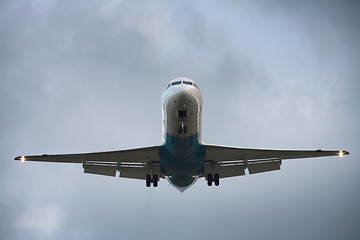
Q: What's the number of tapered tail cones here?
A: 1